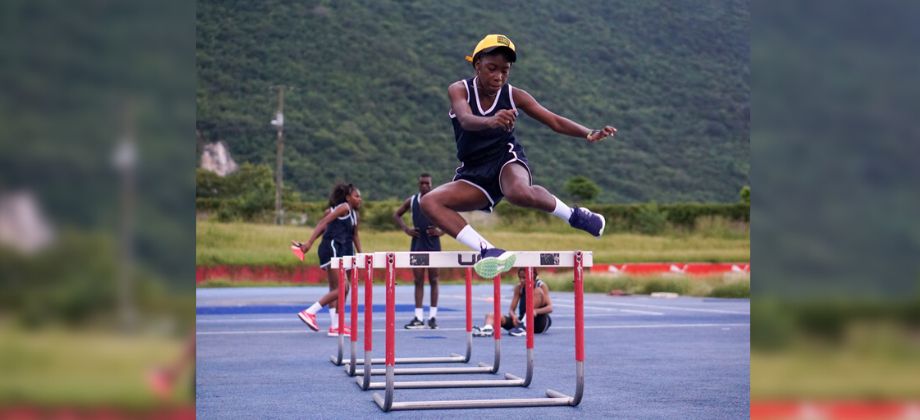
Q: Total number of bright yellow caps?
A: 1